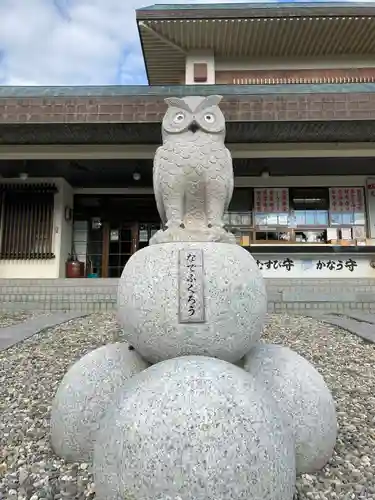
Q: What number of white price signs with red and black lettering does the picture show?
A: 2